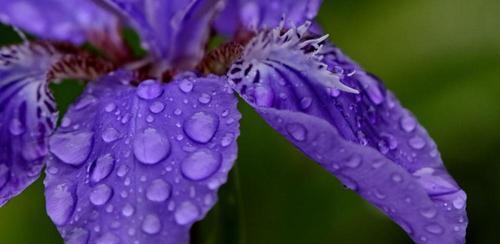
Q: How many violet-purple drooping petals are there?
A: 3